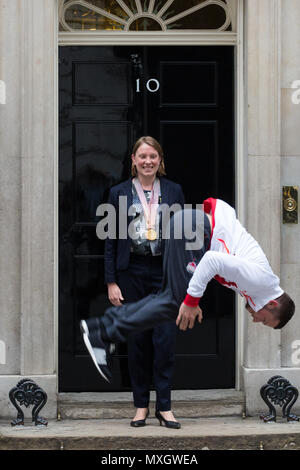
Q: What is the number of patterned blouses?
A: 1